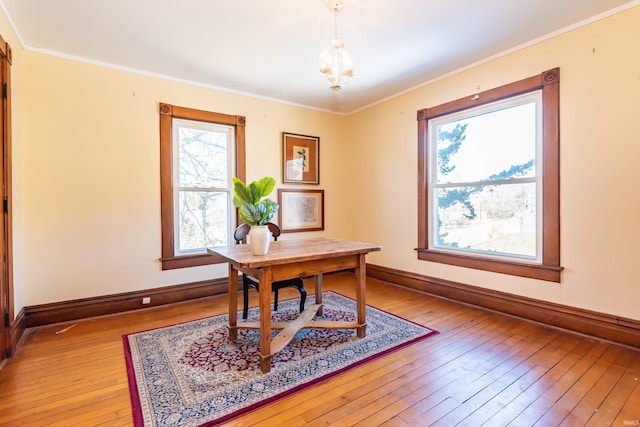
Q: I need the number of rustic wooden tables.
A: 1